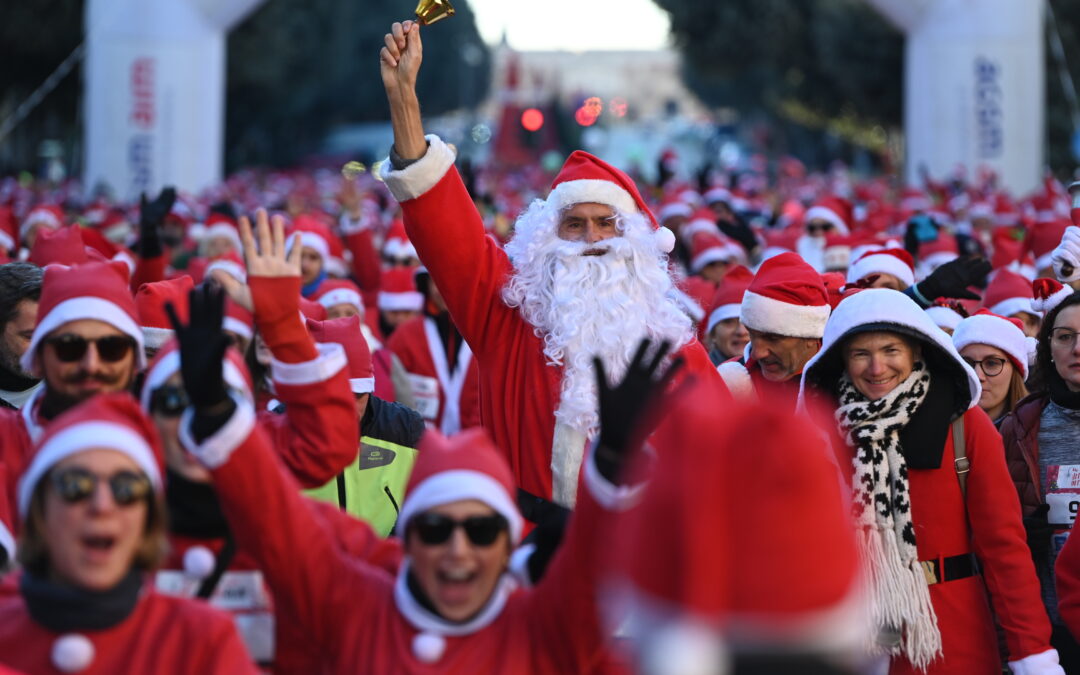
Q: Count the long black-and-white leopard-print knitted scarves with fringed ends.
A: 1